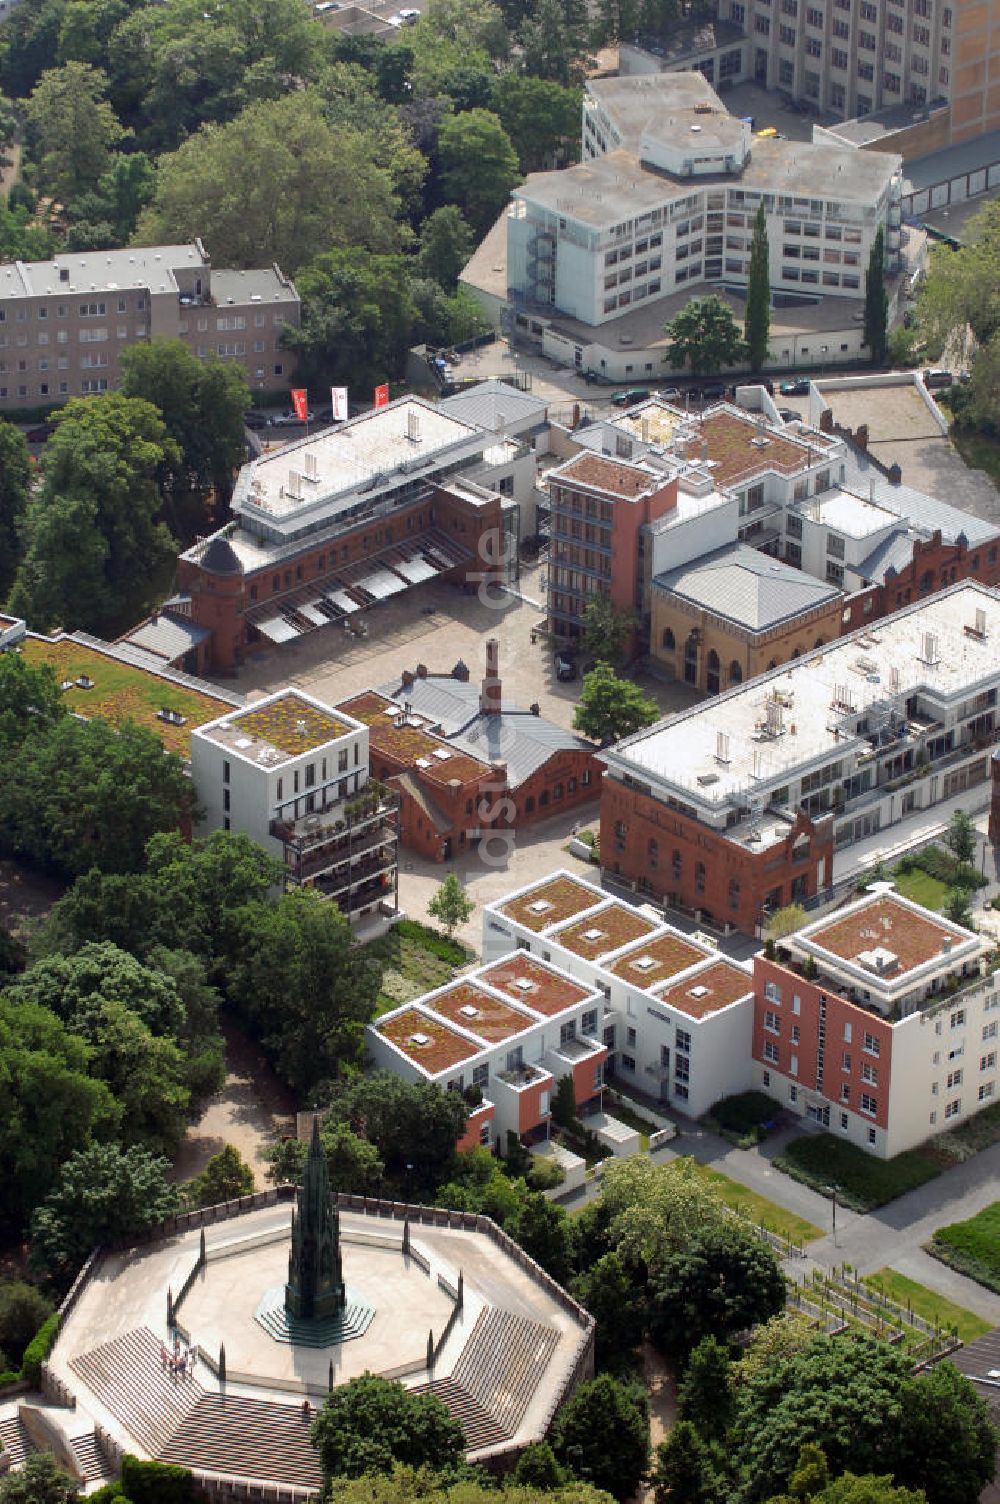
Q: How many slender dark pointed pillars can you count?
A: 7